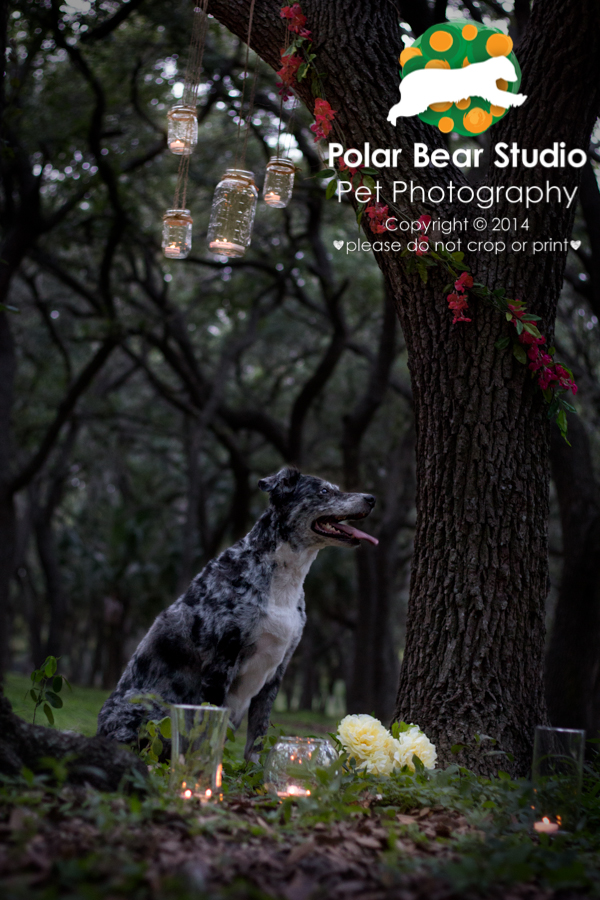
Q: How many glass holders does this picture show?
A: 7